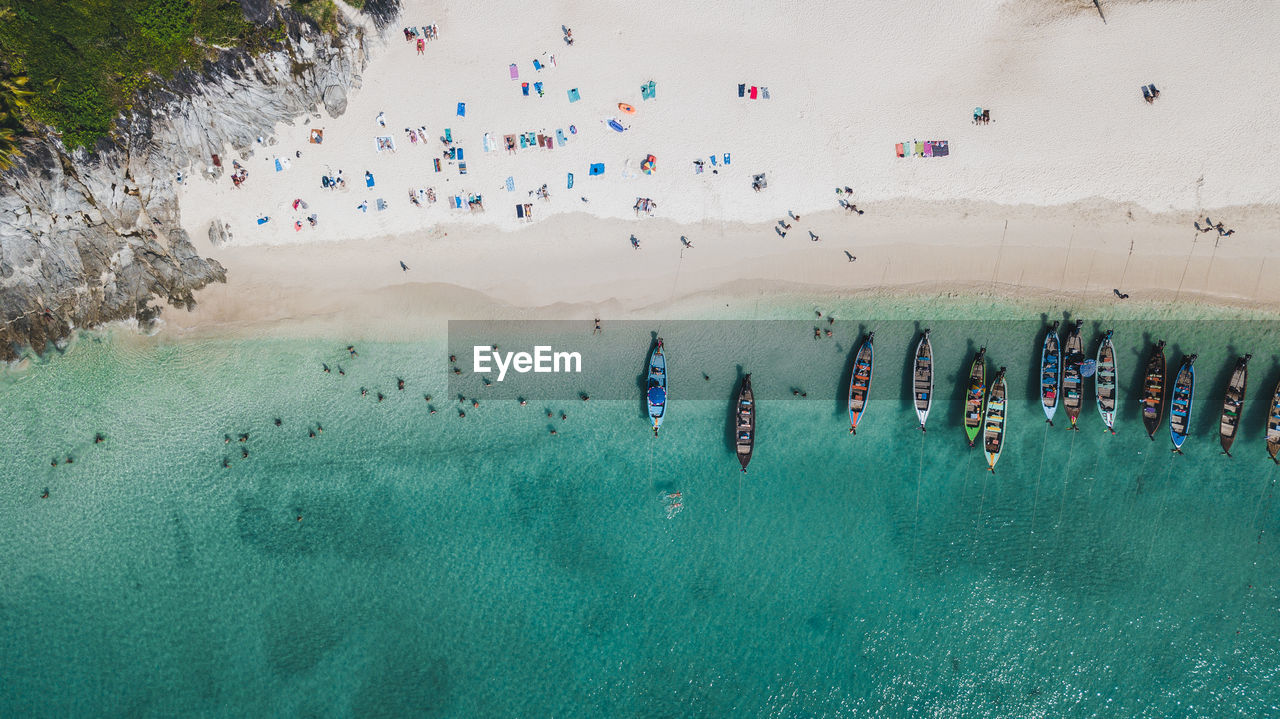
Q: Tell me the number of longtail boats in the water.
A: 13